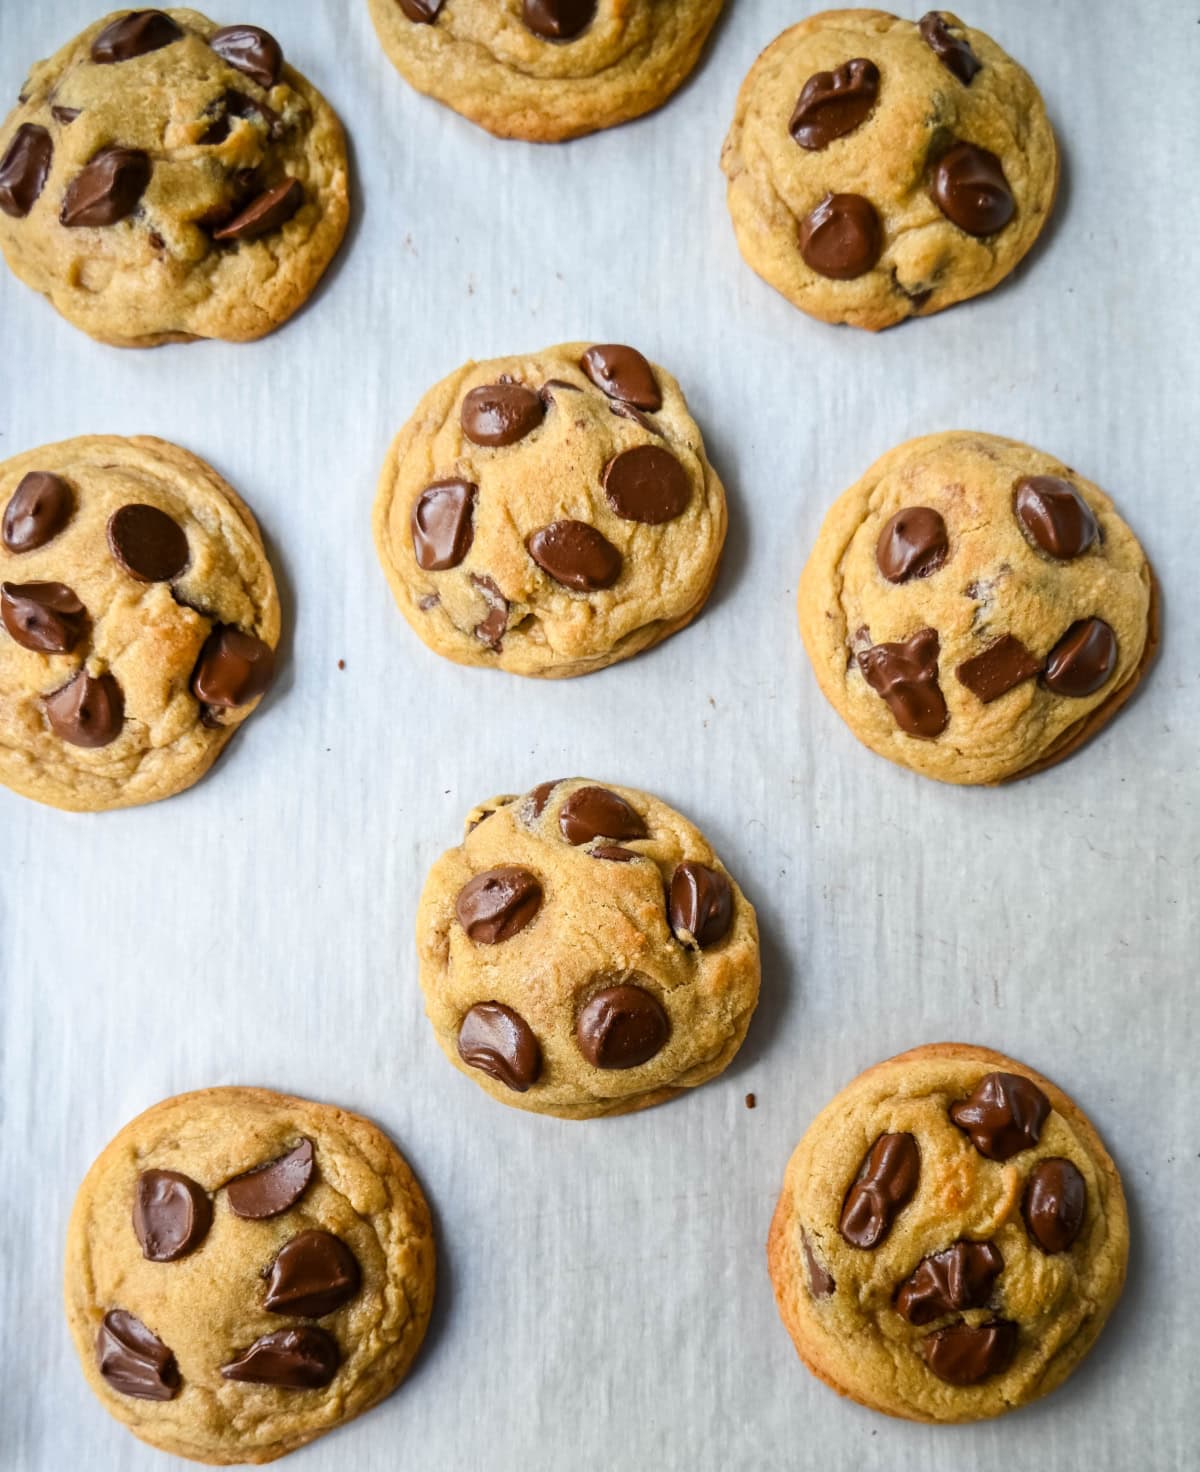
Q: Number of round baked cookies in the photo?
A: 9